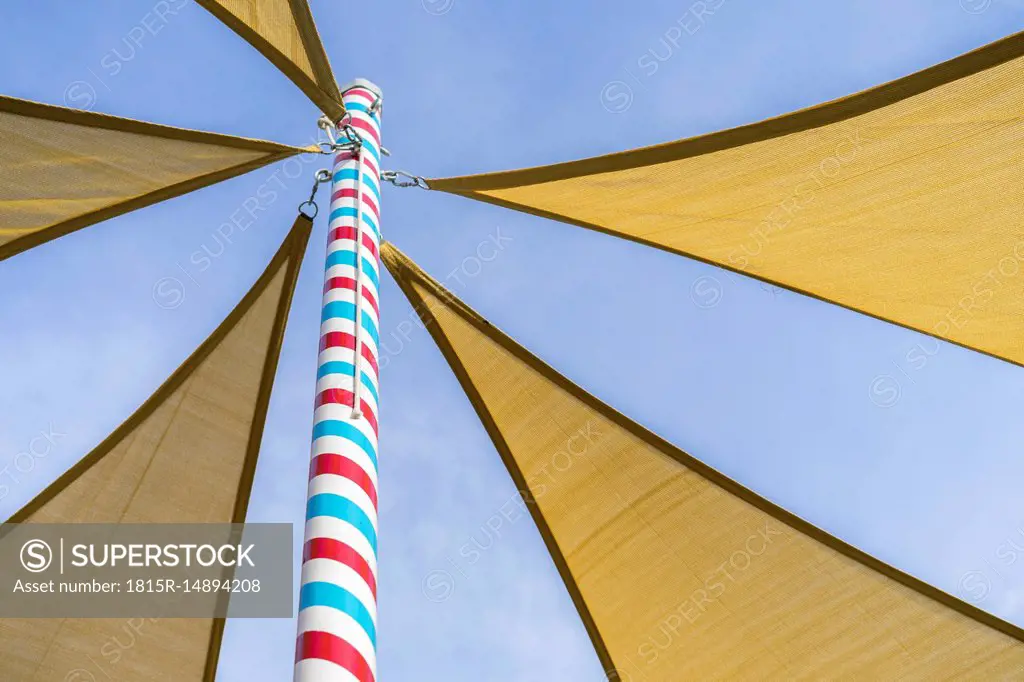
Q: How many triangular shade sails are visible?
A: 5